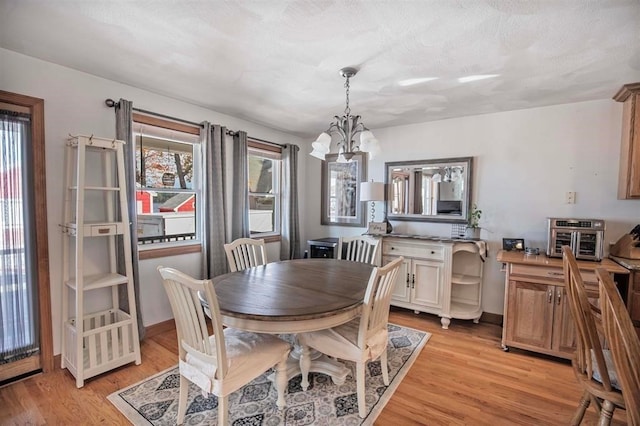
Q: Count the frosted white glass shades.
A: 5